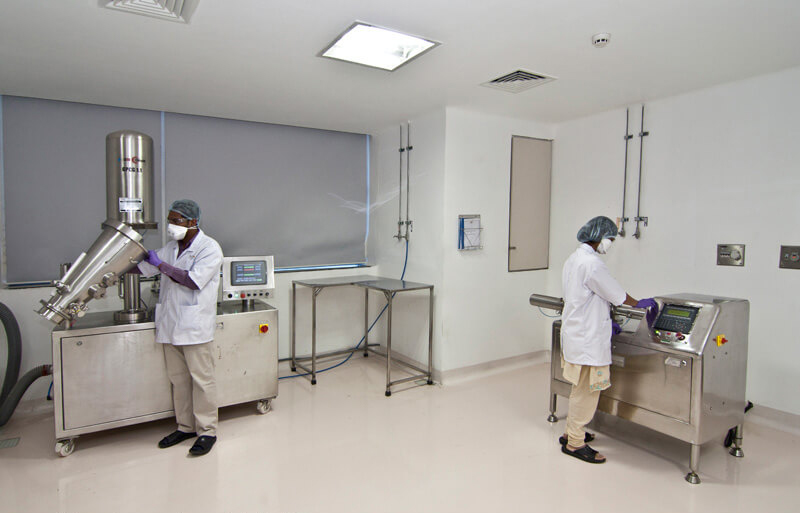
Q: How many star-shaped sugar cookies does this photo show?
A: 0